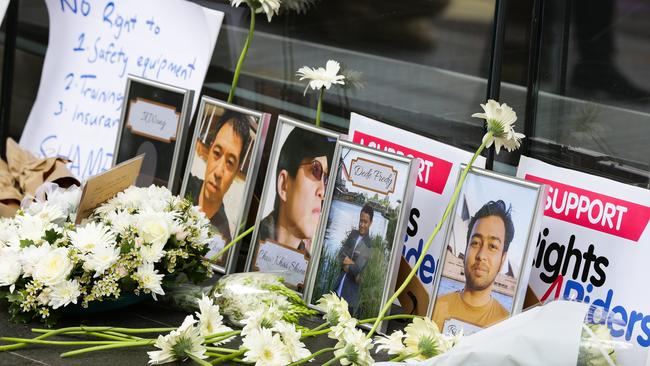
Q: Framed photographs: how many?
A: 5